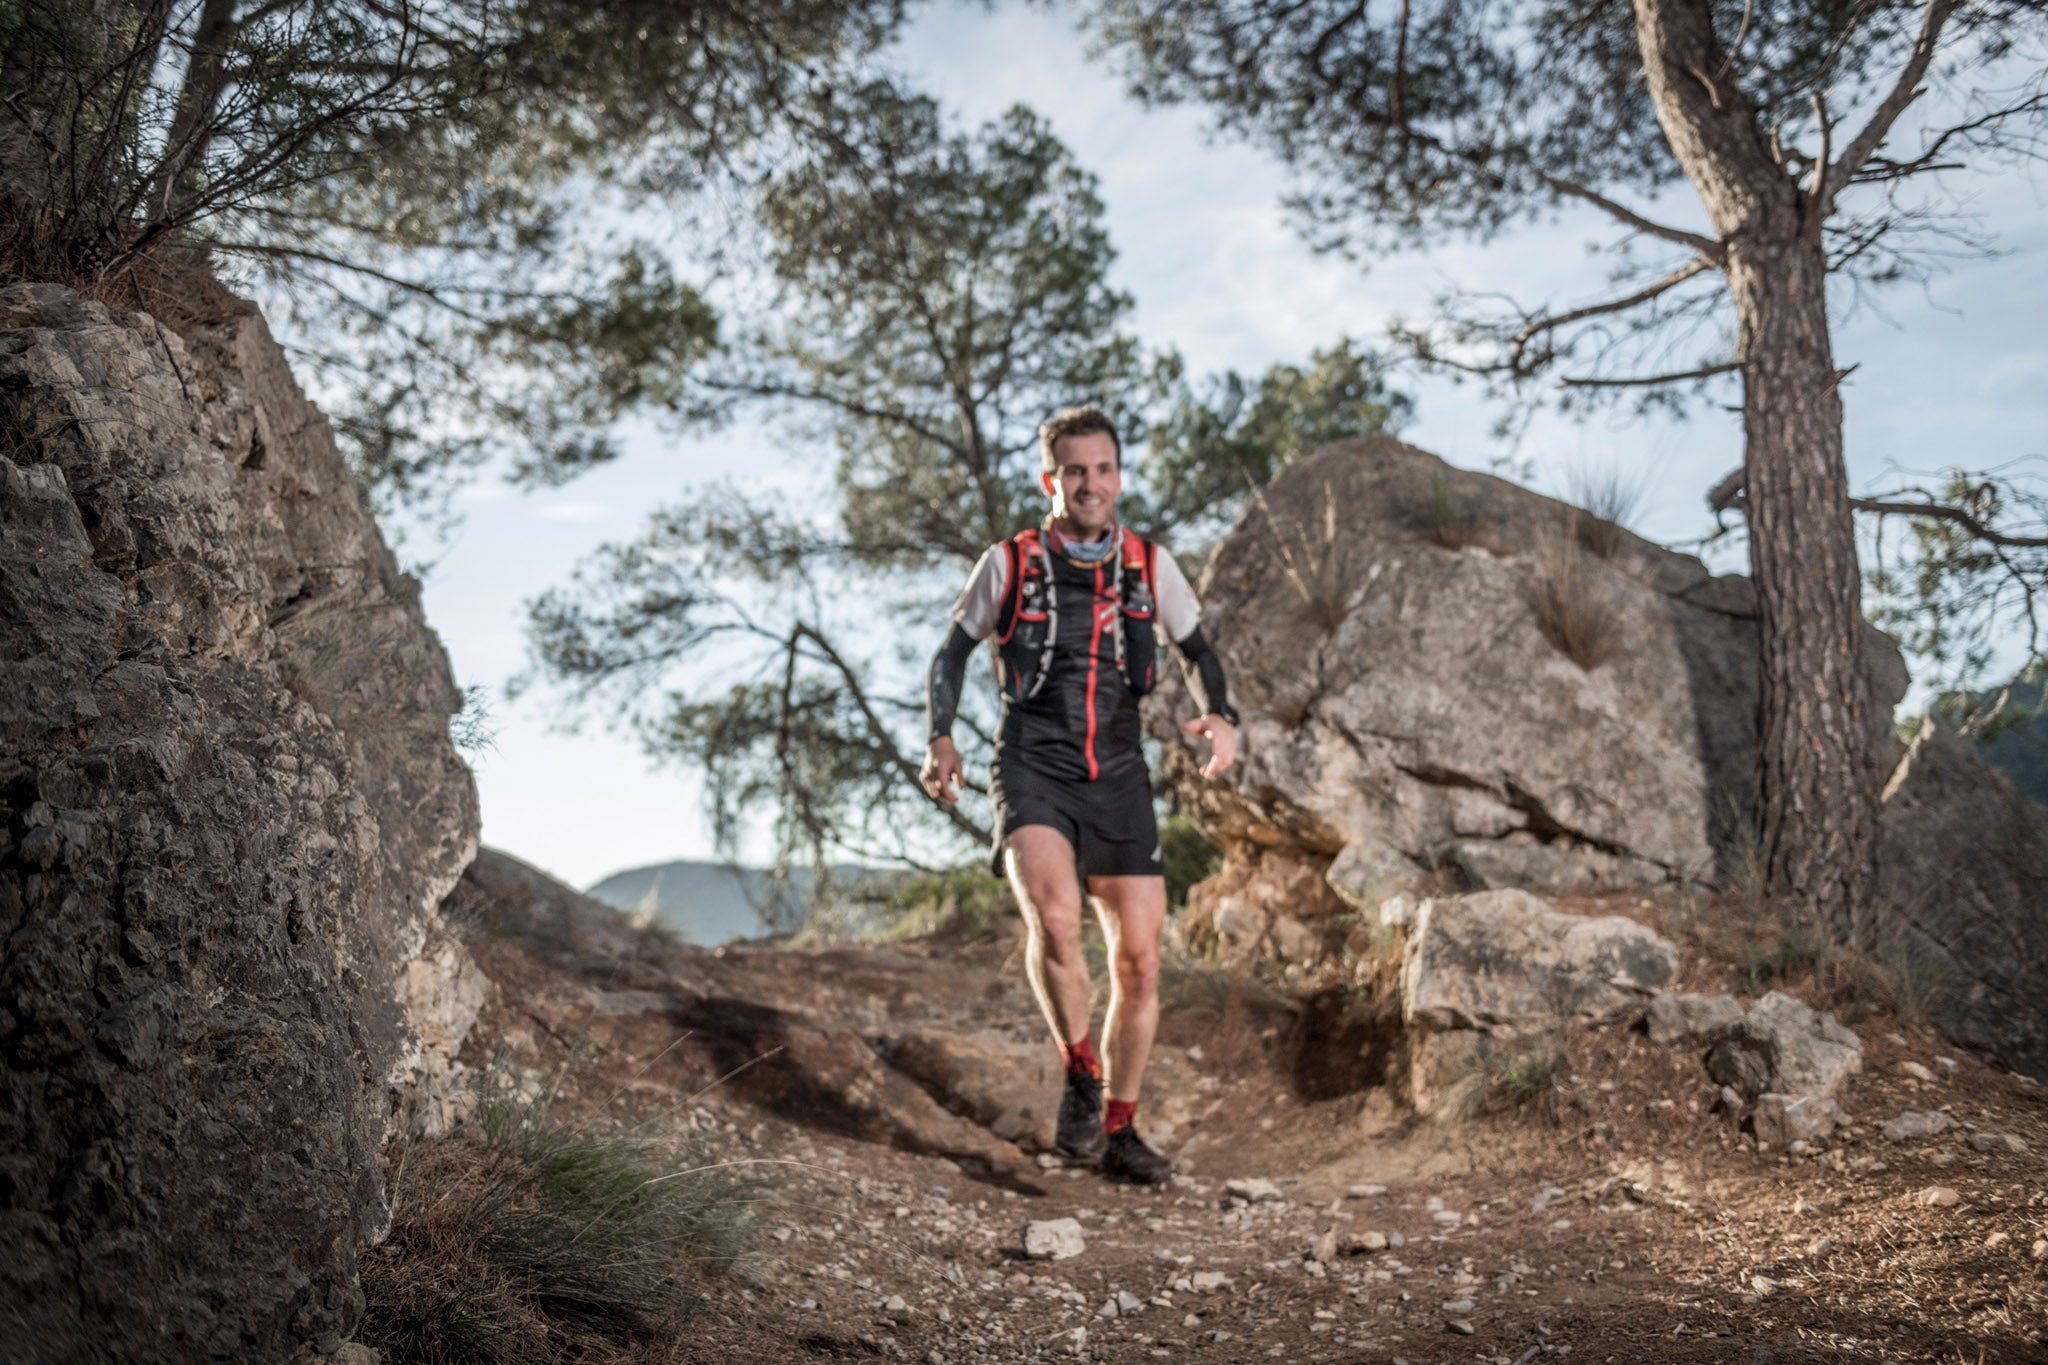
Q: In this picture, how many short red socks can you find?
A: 2